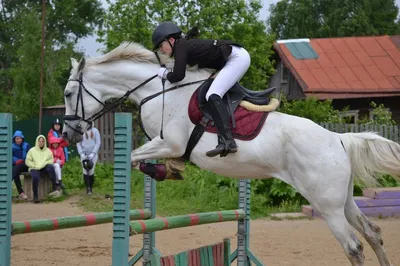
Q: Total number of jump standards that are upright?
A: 4